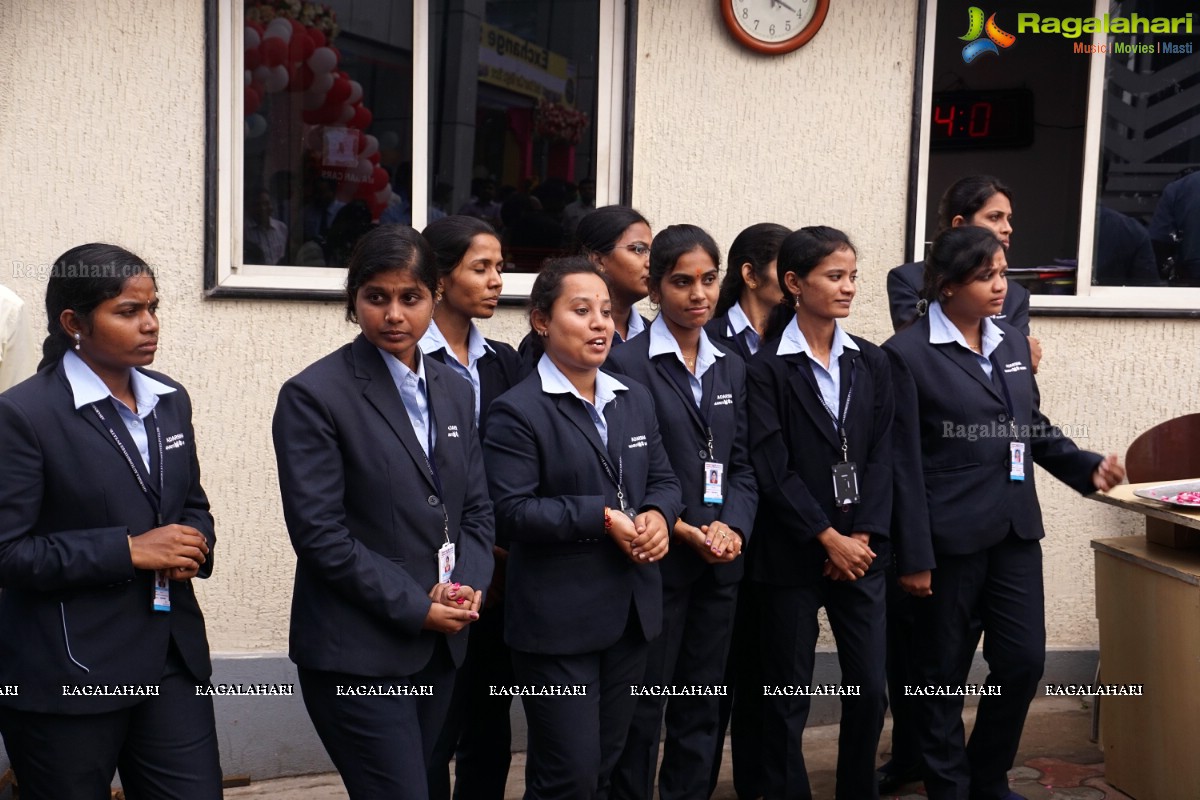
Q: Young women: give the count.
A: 10